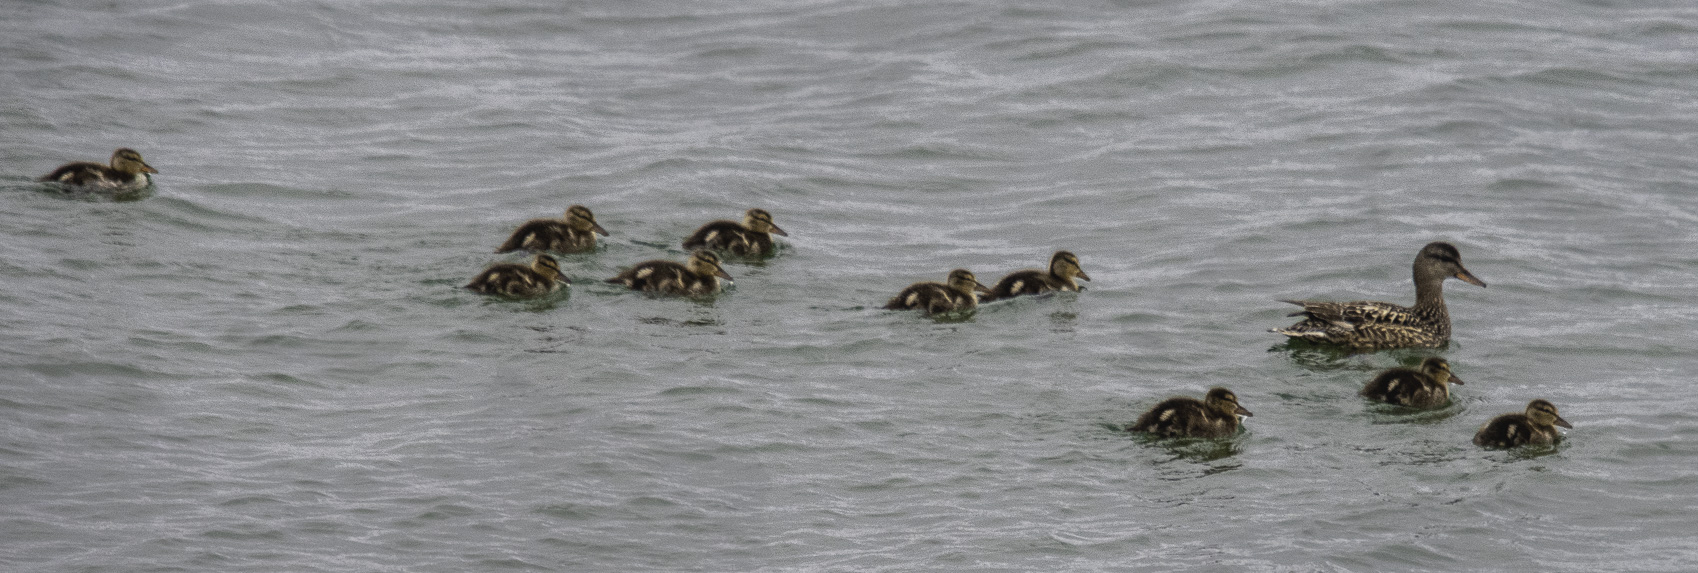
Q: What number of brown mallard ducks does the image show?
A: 11